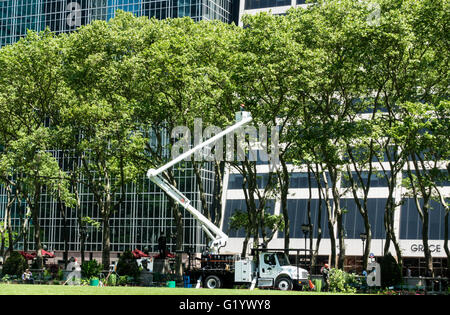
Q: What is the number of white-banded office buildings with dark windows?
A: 1